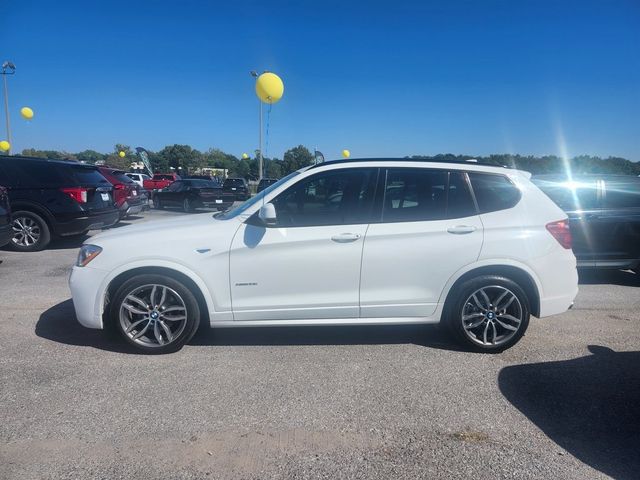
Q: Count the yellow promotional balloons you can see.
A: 6